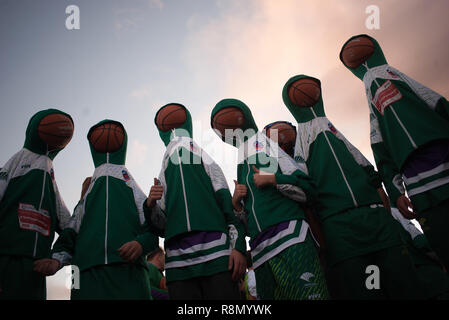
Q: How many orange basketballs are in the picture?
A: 7